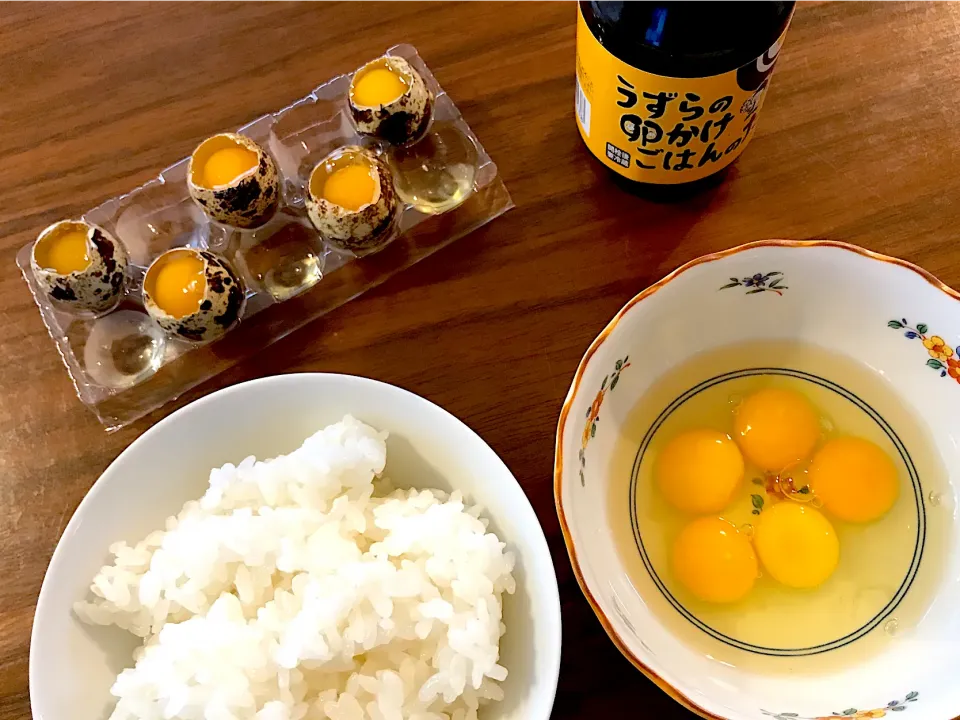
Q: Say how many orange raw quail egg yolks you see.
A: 10